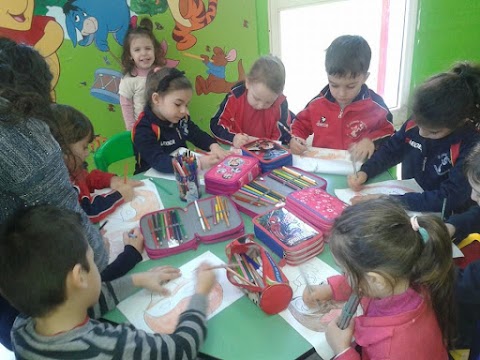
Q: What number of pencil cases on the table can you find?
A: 7